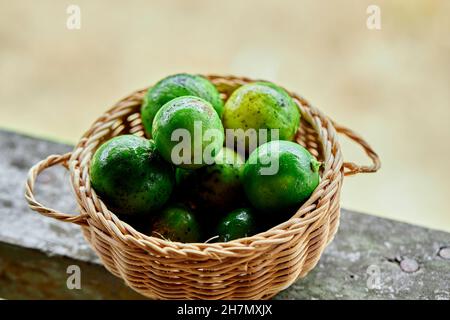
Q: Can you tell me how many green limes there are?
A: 8